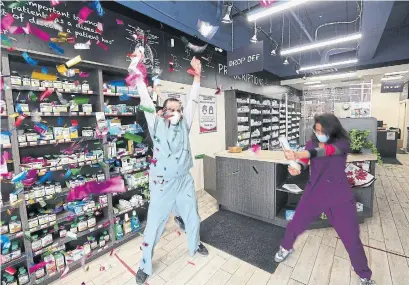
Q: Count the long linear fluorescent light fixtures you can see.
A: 3